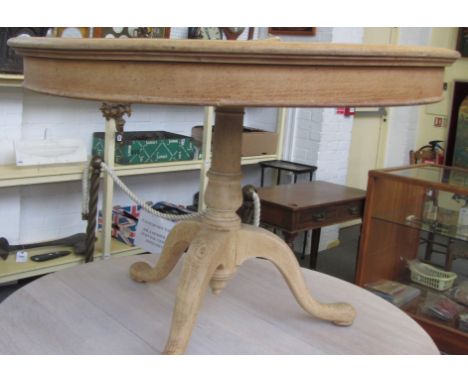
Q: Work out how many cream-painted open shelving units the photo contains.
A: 1